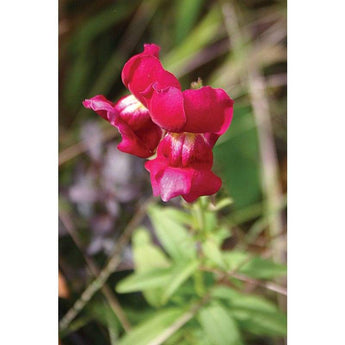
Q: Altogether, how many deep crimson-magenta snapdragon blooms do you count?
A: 2